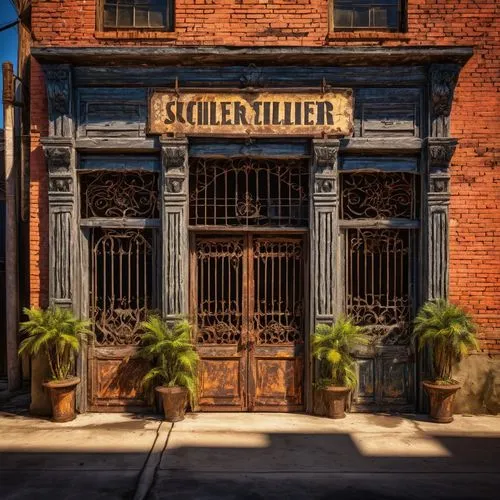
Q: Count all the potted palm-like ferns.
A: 4